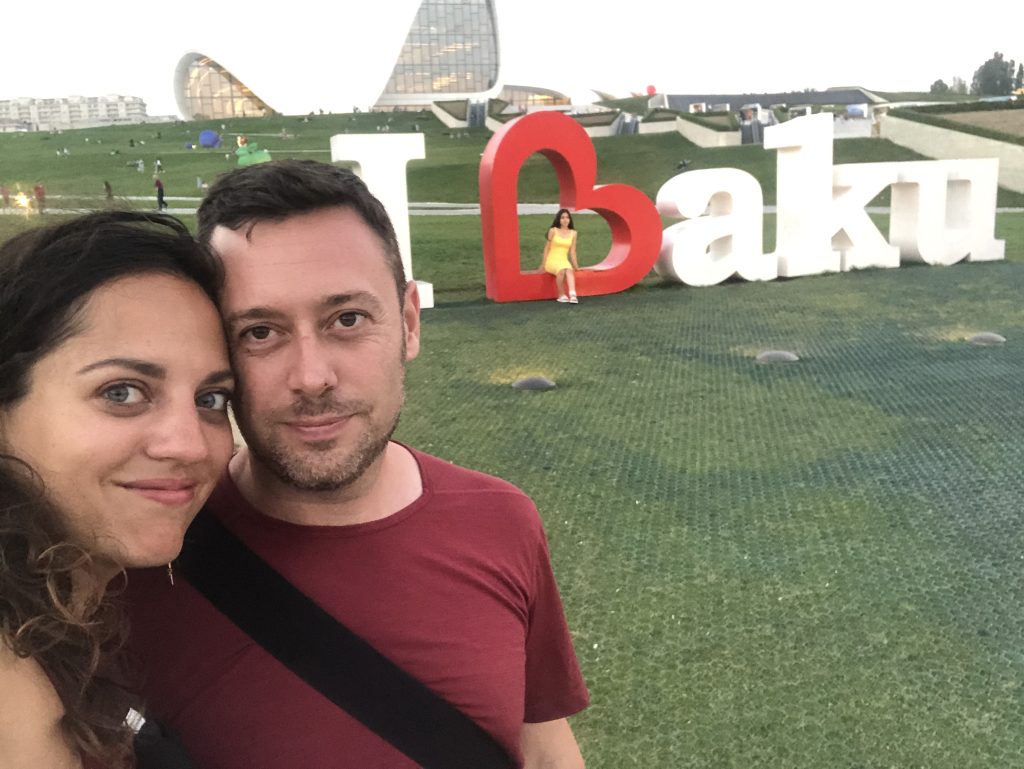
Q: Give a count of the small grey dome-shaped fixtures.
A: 3